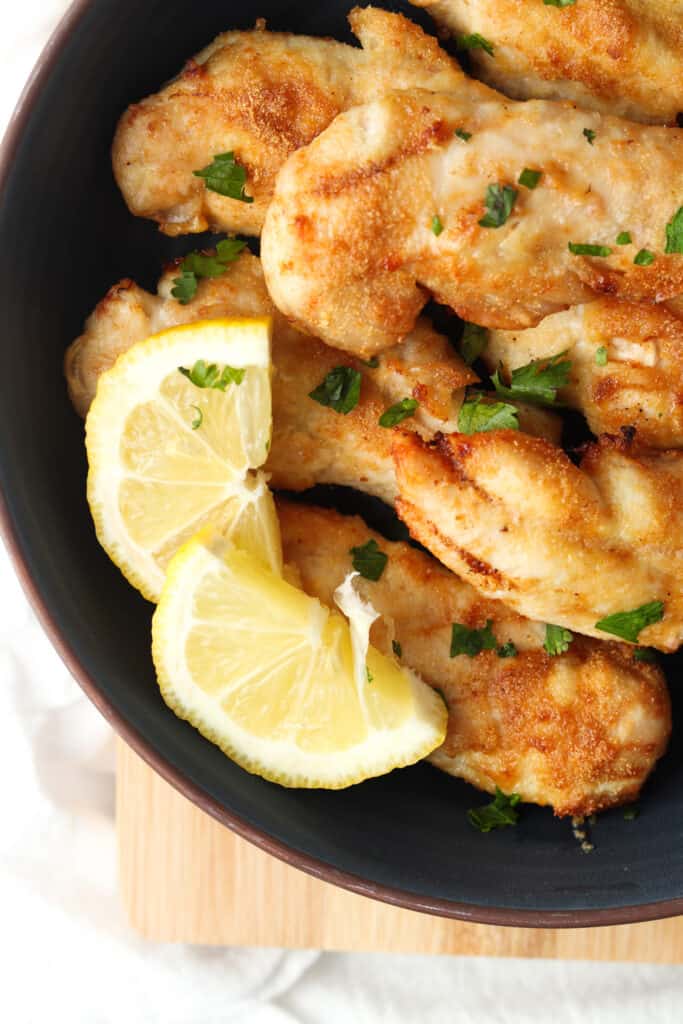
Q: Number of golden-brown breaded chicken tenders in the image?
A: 7